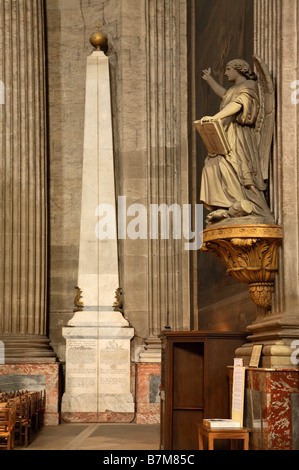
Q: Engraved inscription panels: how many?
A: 2